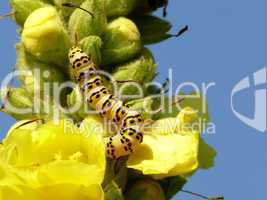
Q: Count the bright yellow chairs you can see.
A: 0